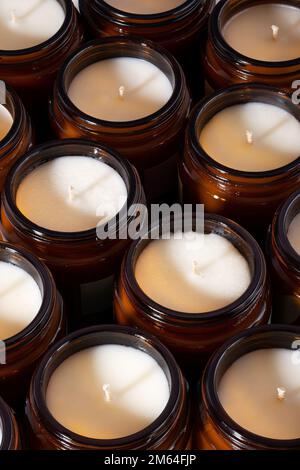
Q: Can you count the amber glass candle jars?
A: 13